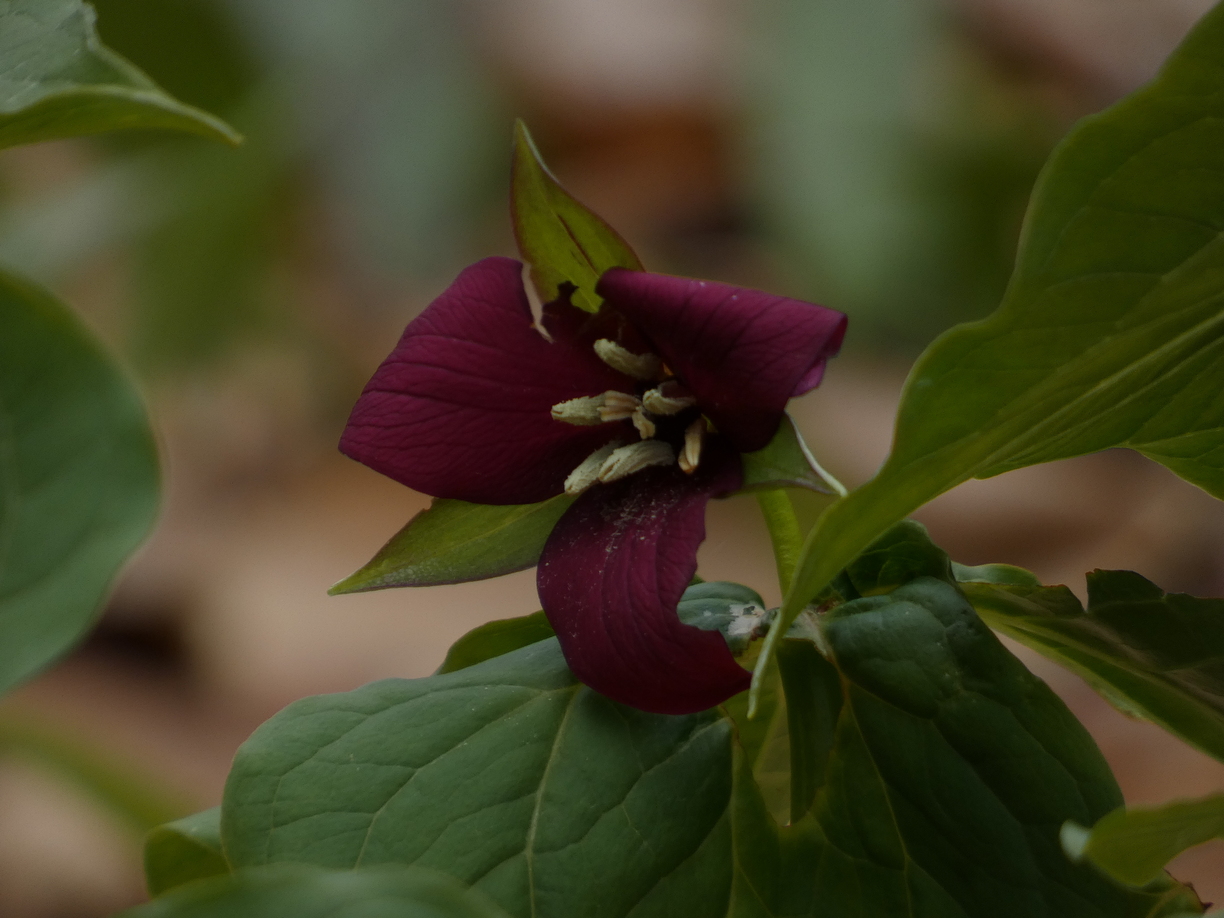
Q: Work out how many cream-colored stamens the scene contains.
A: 6